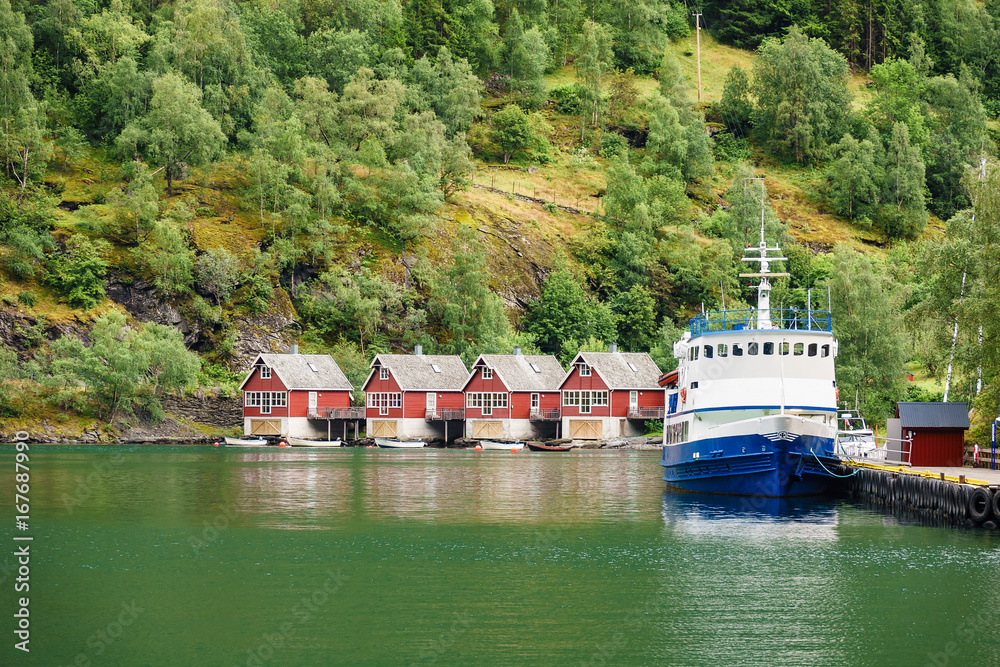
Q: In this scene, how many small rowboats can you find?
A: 5